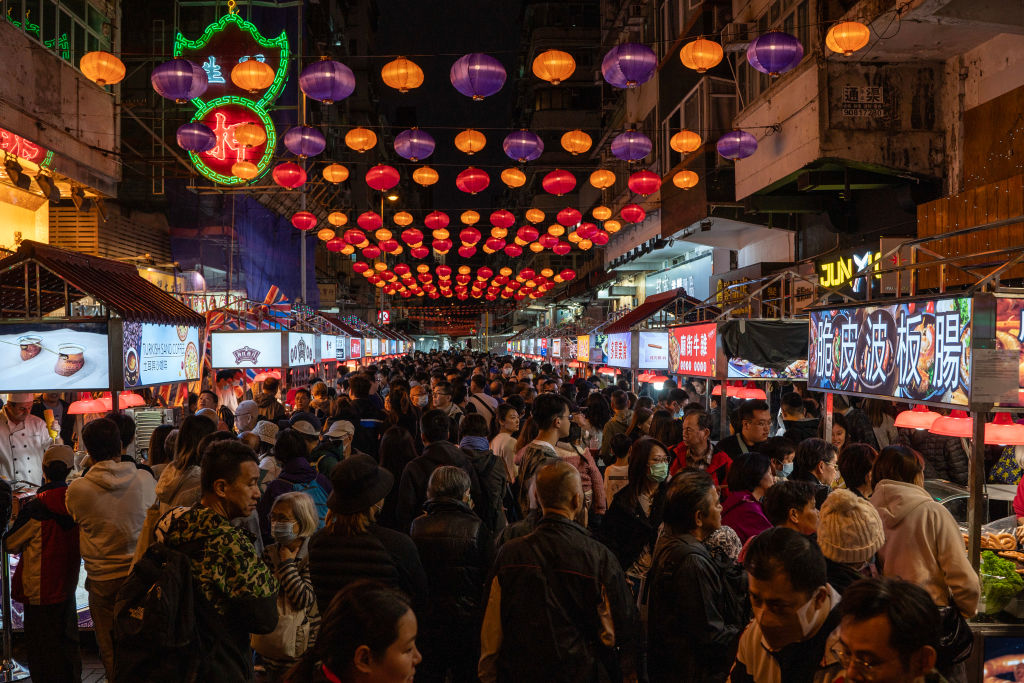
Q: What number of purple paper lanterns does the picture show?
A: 11